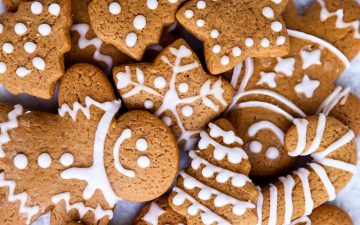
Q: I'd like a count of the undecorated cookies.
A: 0